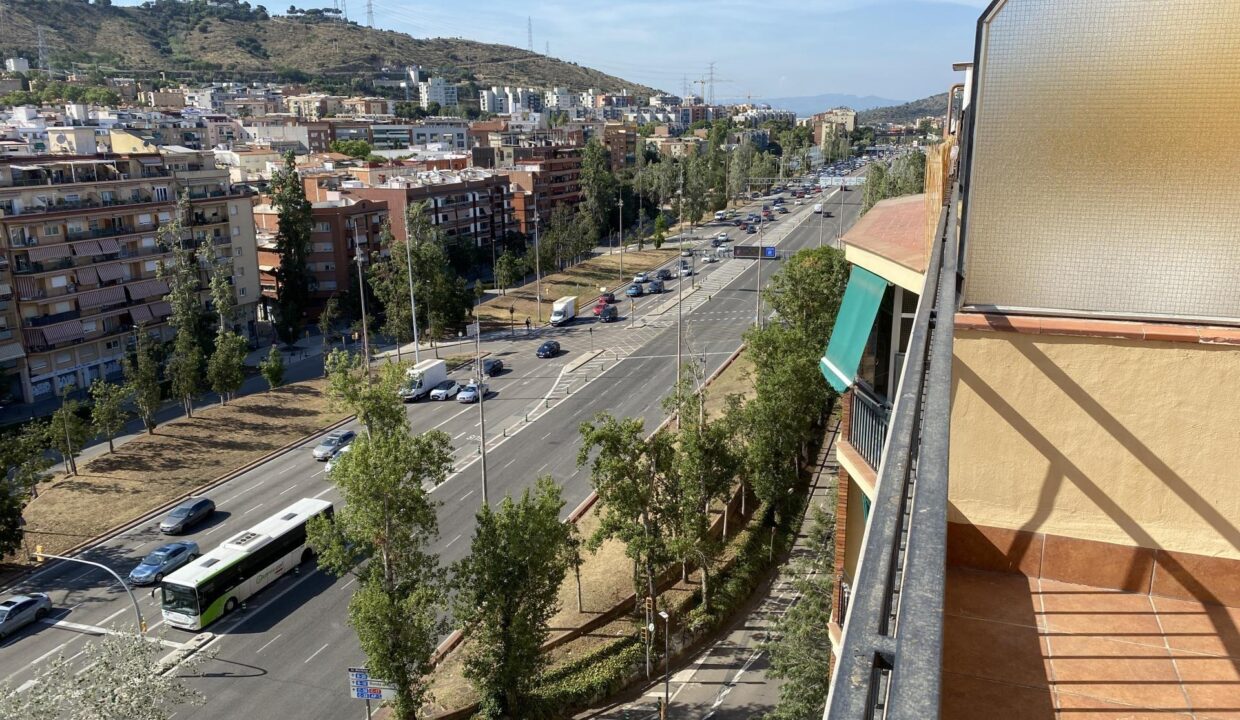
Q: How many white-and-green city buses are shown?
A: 1